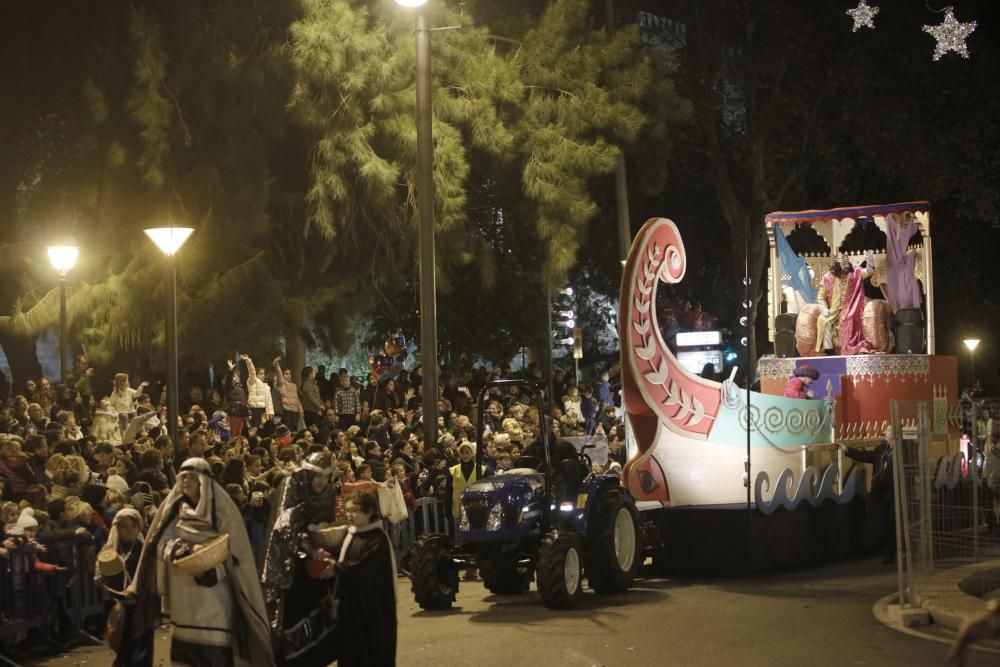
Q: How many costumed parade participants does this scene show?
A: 6